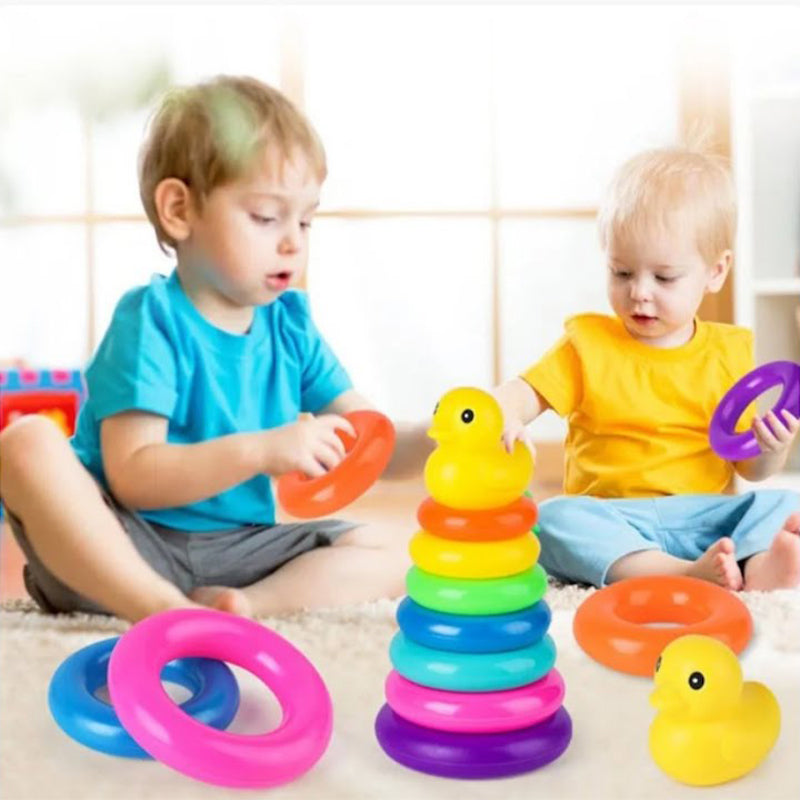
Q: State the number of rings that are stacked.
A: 7